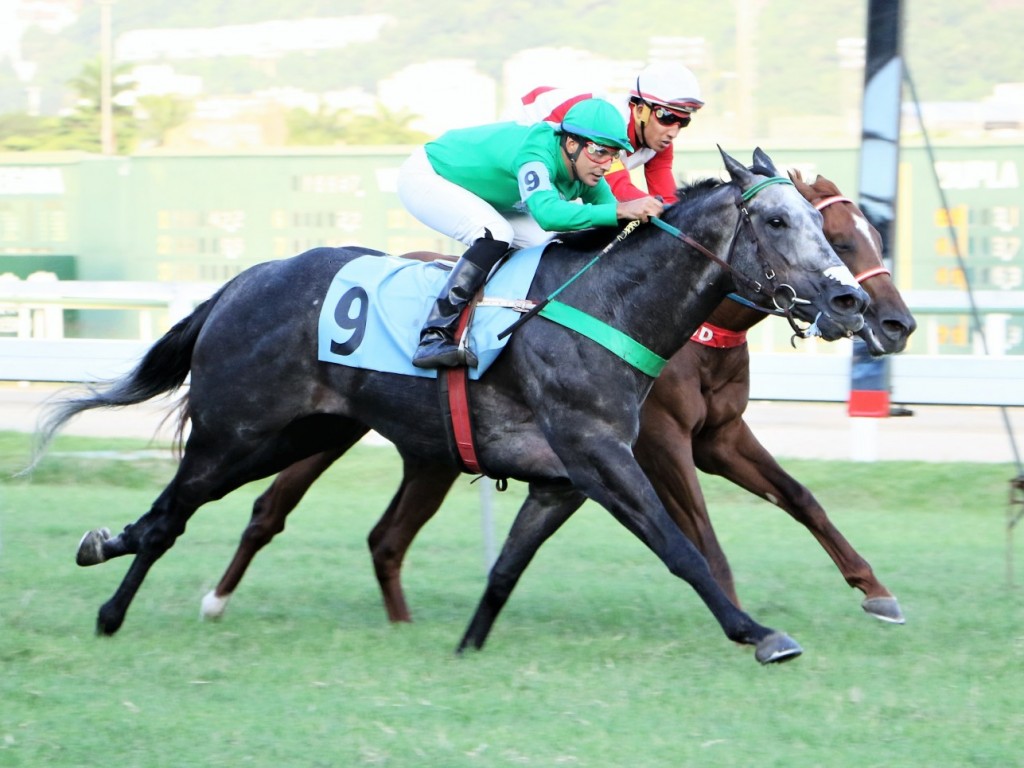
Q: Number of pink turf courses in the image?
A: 0